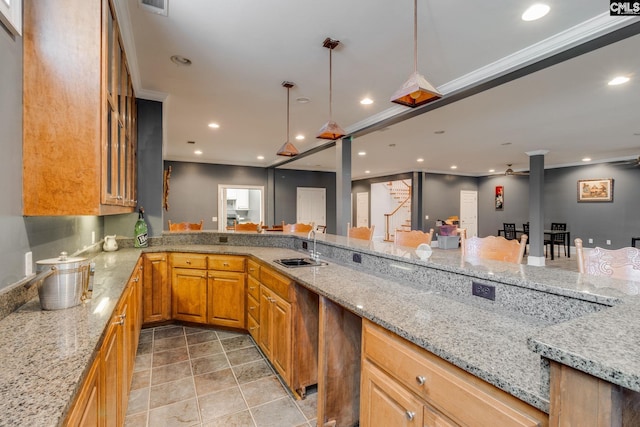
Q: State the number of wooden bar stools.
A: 7